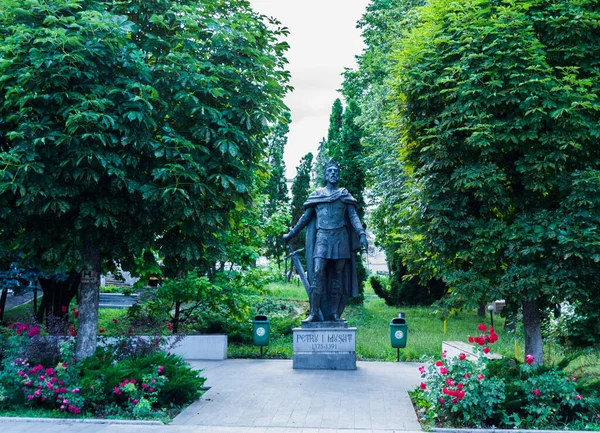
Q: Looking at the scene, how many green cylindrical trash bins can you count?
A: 2